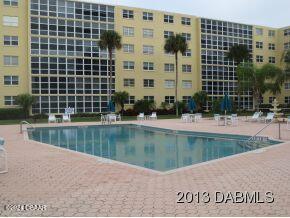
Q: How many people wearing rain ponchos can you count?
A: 0